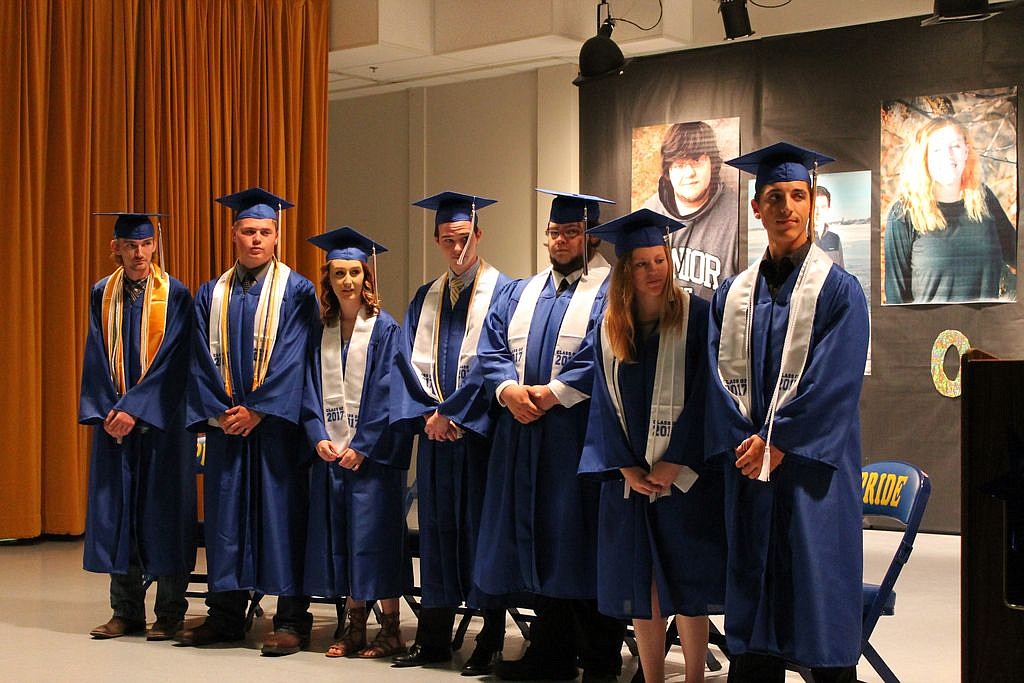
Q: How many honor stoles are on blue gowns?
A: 7